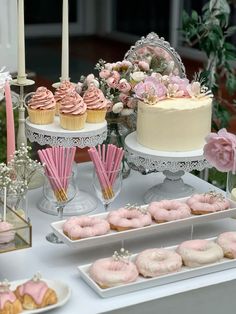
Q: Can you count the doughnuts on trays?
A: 8